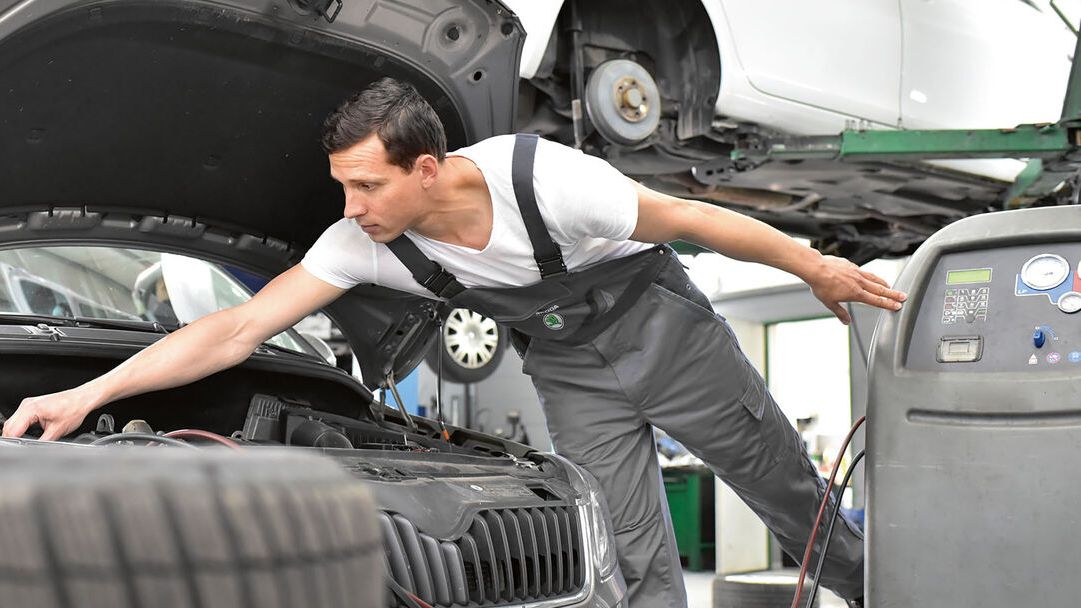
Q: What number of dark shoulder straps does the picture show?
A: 2